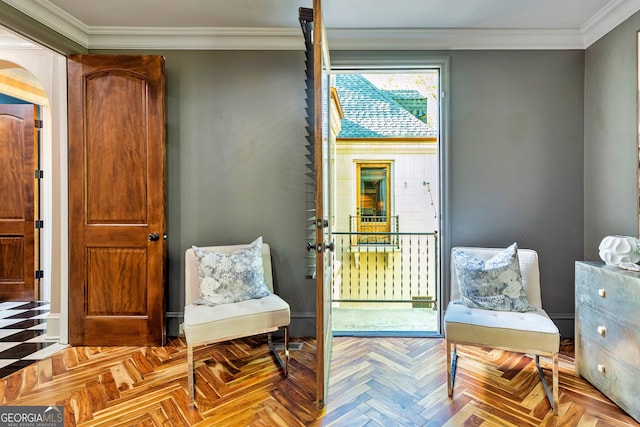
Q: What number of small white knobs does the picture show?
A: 3